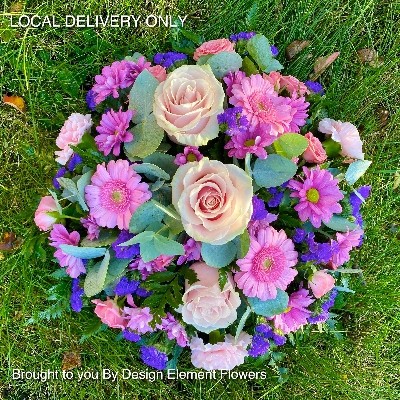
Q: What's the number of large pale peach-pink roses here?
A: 3